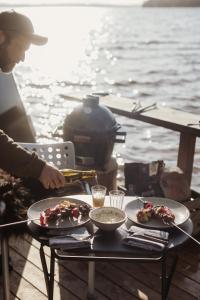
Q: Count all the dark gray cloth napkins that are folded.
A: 2